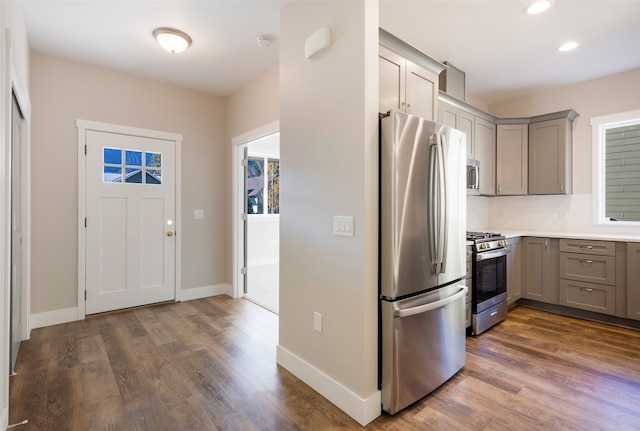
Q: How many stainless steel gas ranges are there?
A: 1